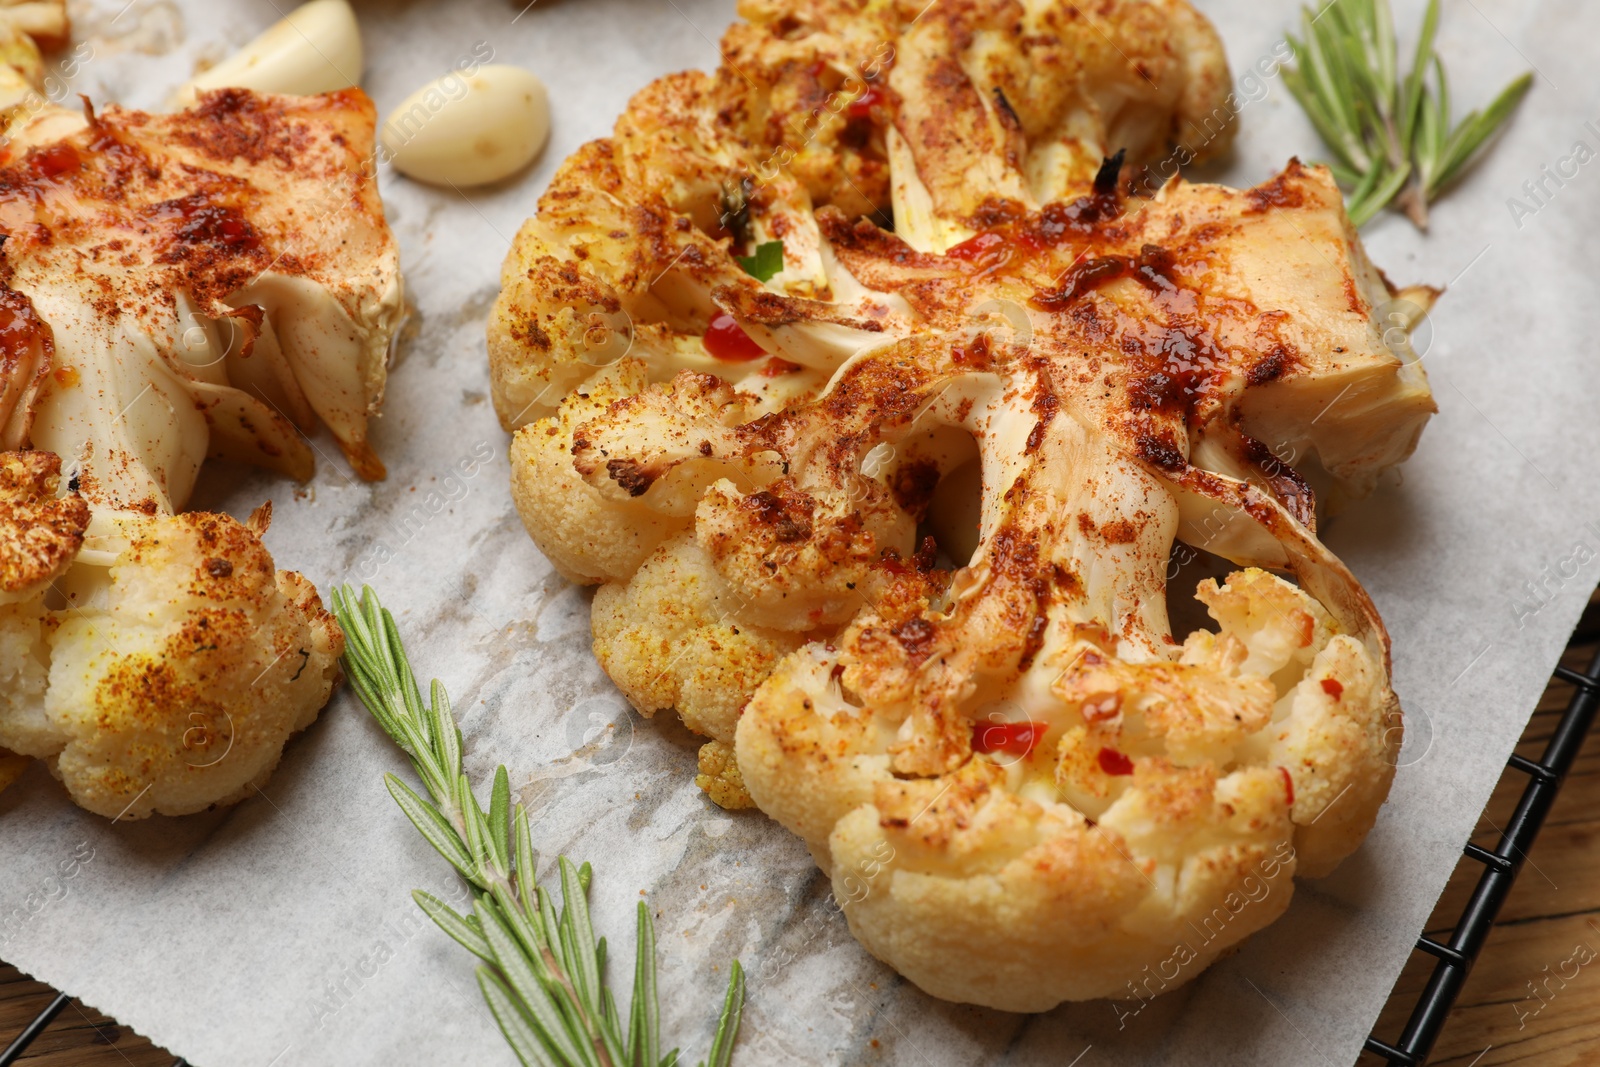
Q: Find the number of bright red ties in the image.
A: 0